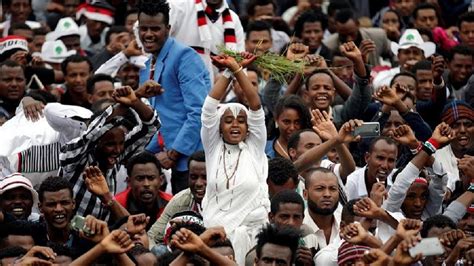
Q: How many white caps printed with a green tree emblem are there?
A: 3